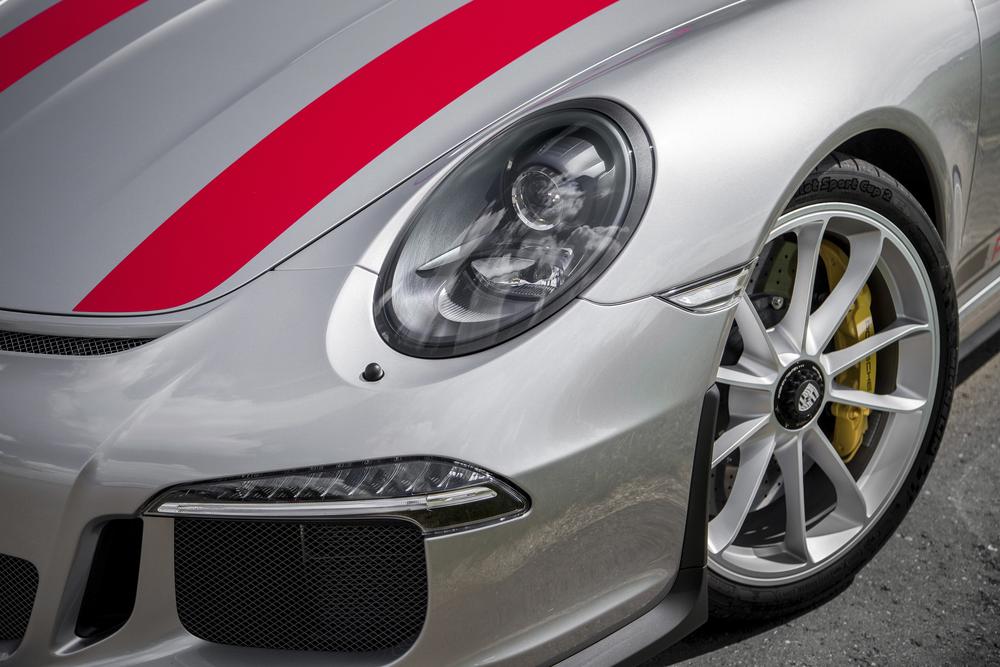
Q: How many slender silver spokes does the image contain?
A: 10